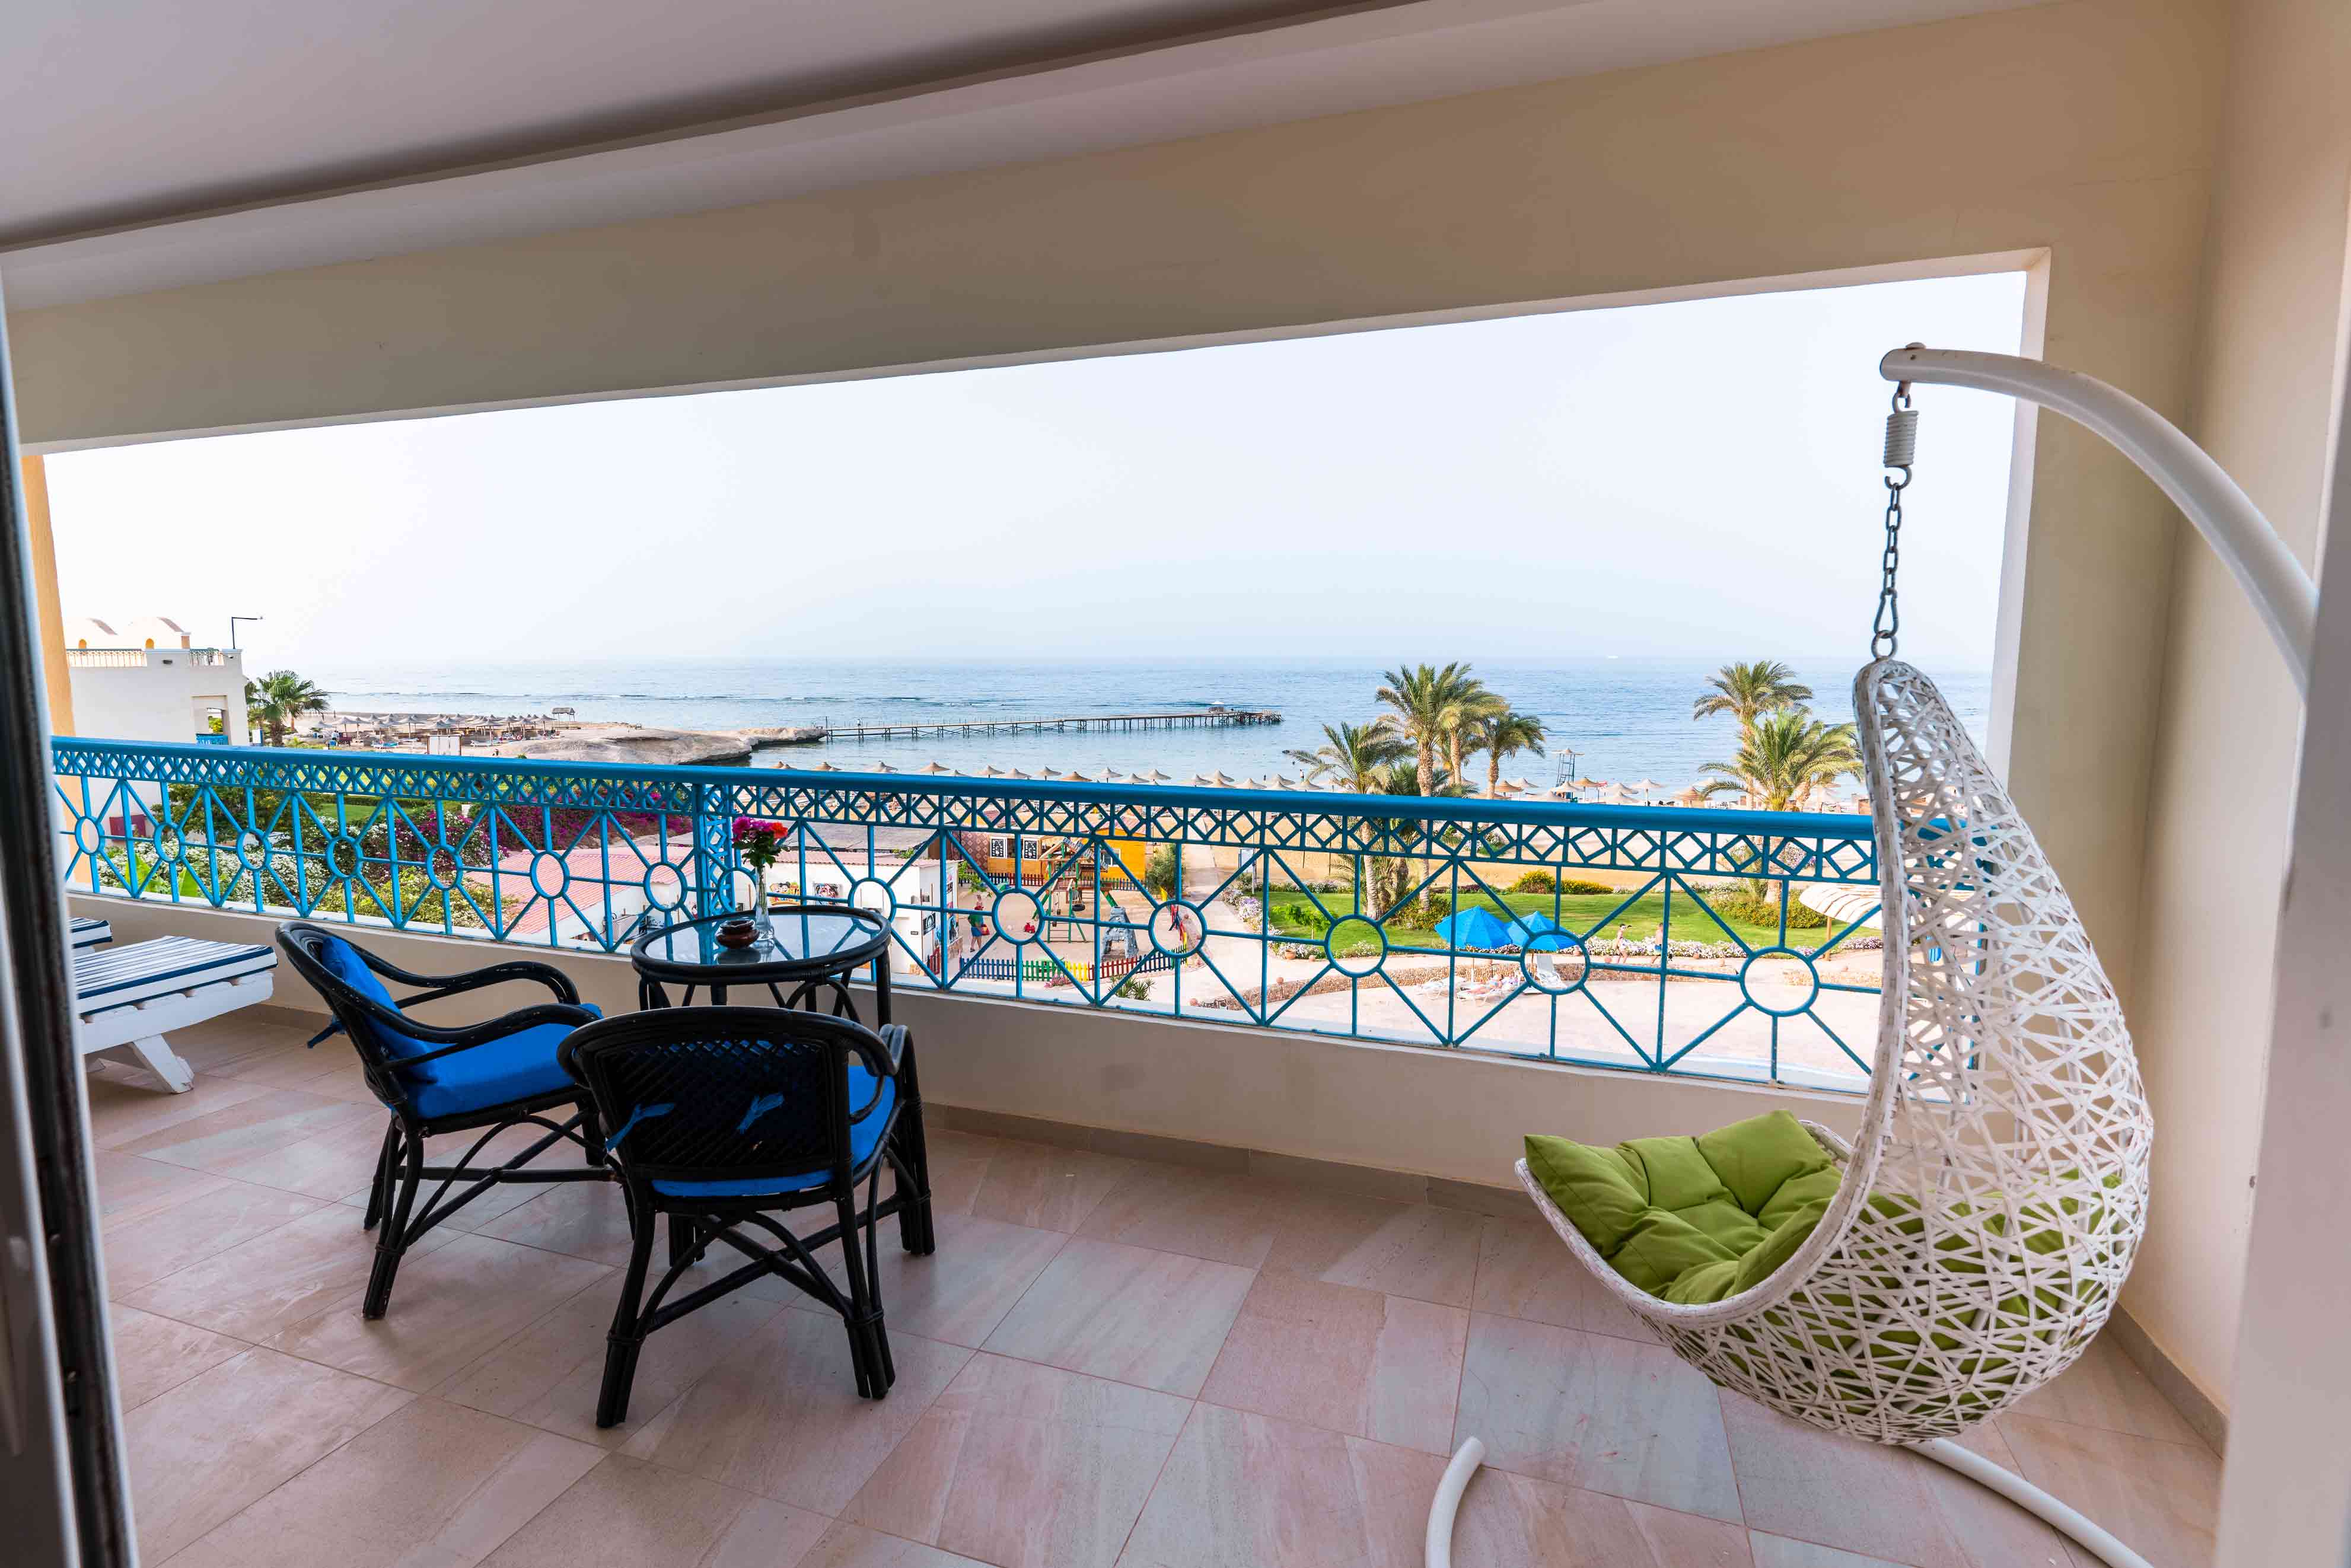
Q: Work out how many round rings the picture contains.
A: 14